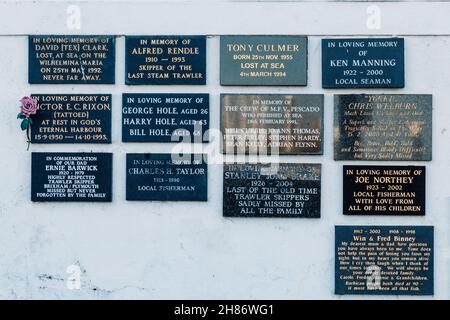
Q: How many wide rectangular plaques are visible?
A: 13